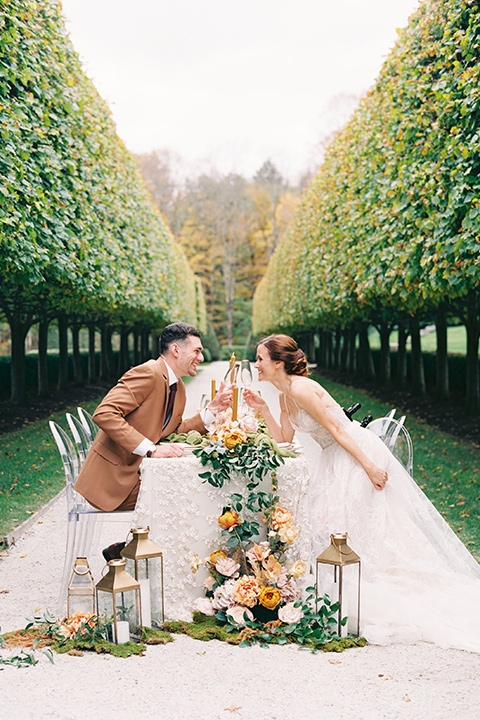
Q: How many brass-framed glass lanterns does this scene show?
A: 4